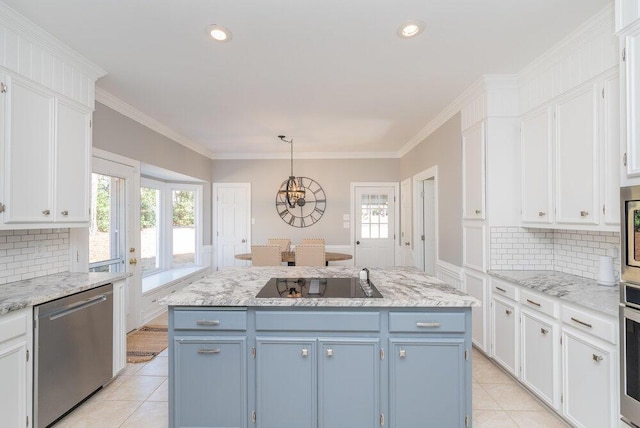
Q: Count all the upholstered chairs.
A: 4